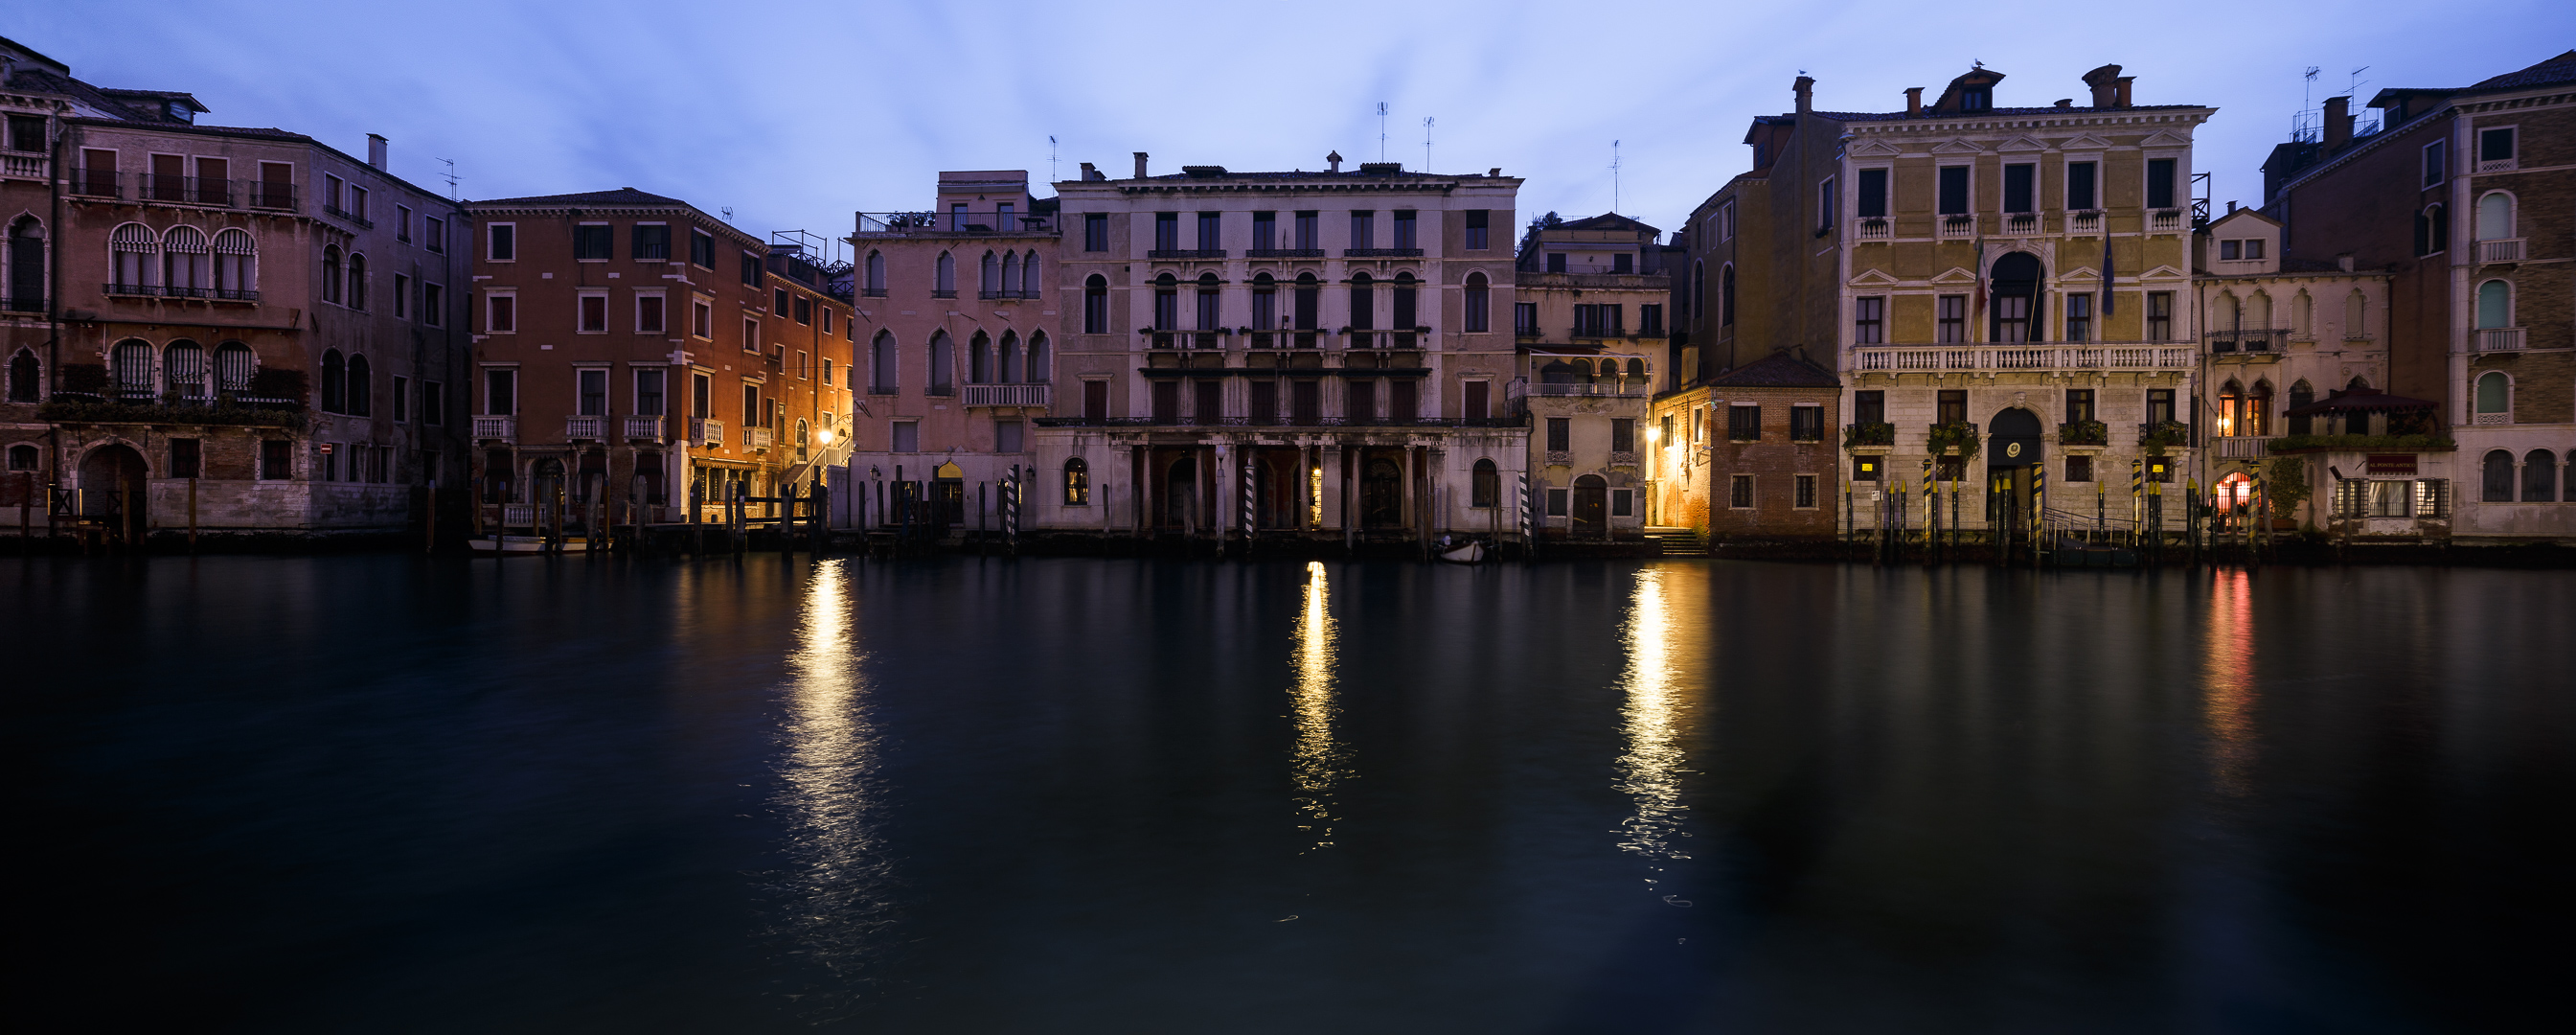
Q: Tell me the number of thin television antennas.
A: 8